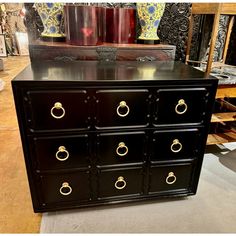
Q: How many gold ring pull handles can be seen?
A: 9